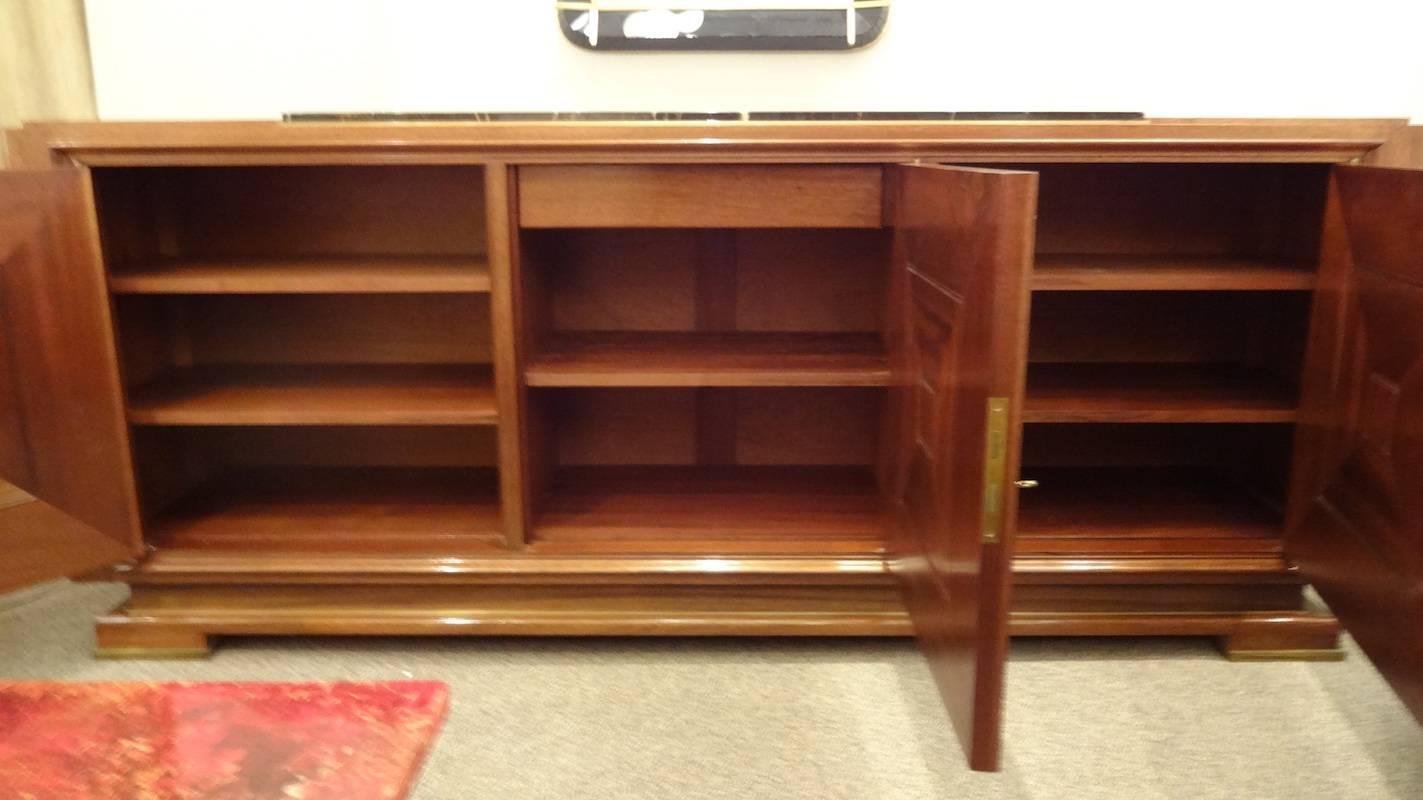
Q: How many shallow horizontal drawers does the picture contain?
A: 1